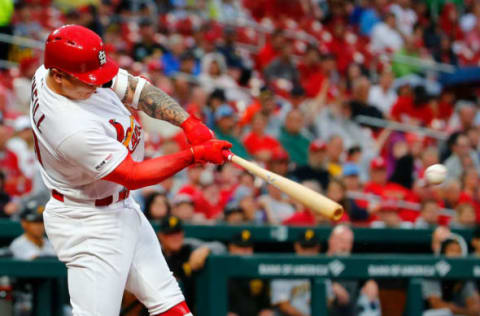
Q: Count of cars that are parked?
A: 0